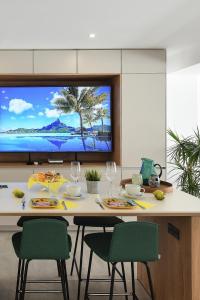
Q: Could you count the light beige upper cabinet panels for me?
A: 4